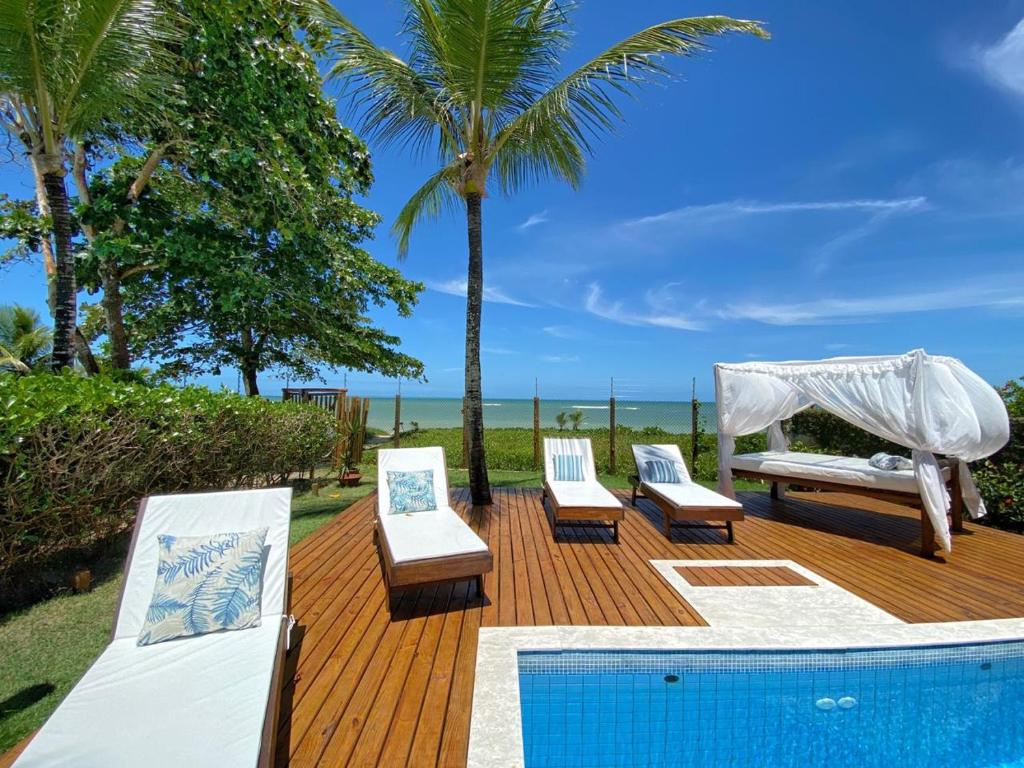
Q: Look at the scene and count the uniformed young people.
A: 0